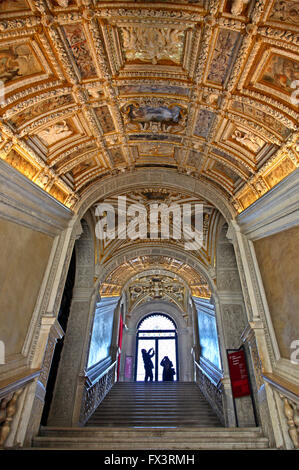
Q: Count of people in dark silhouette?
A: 2